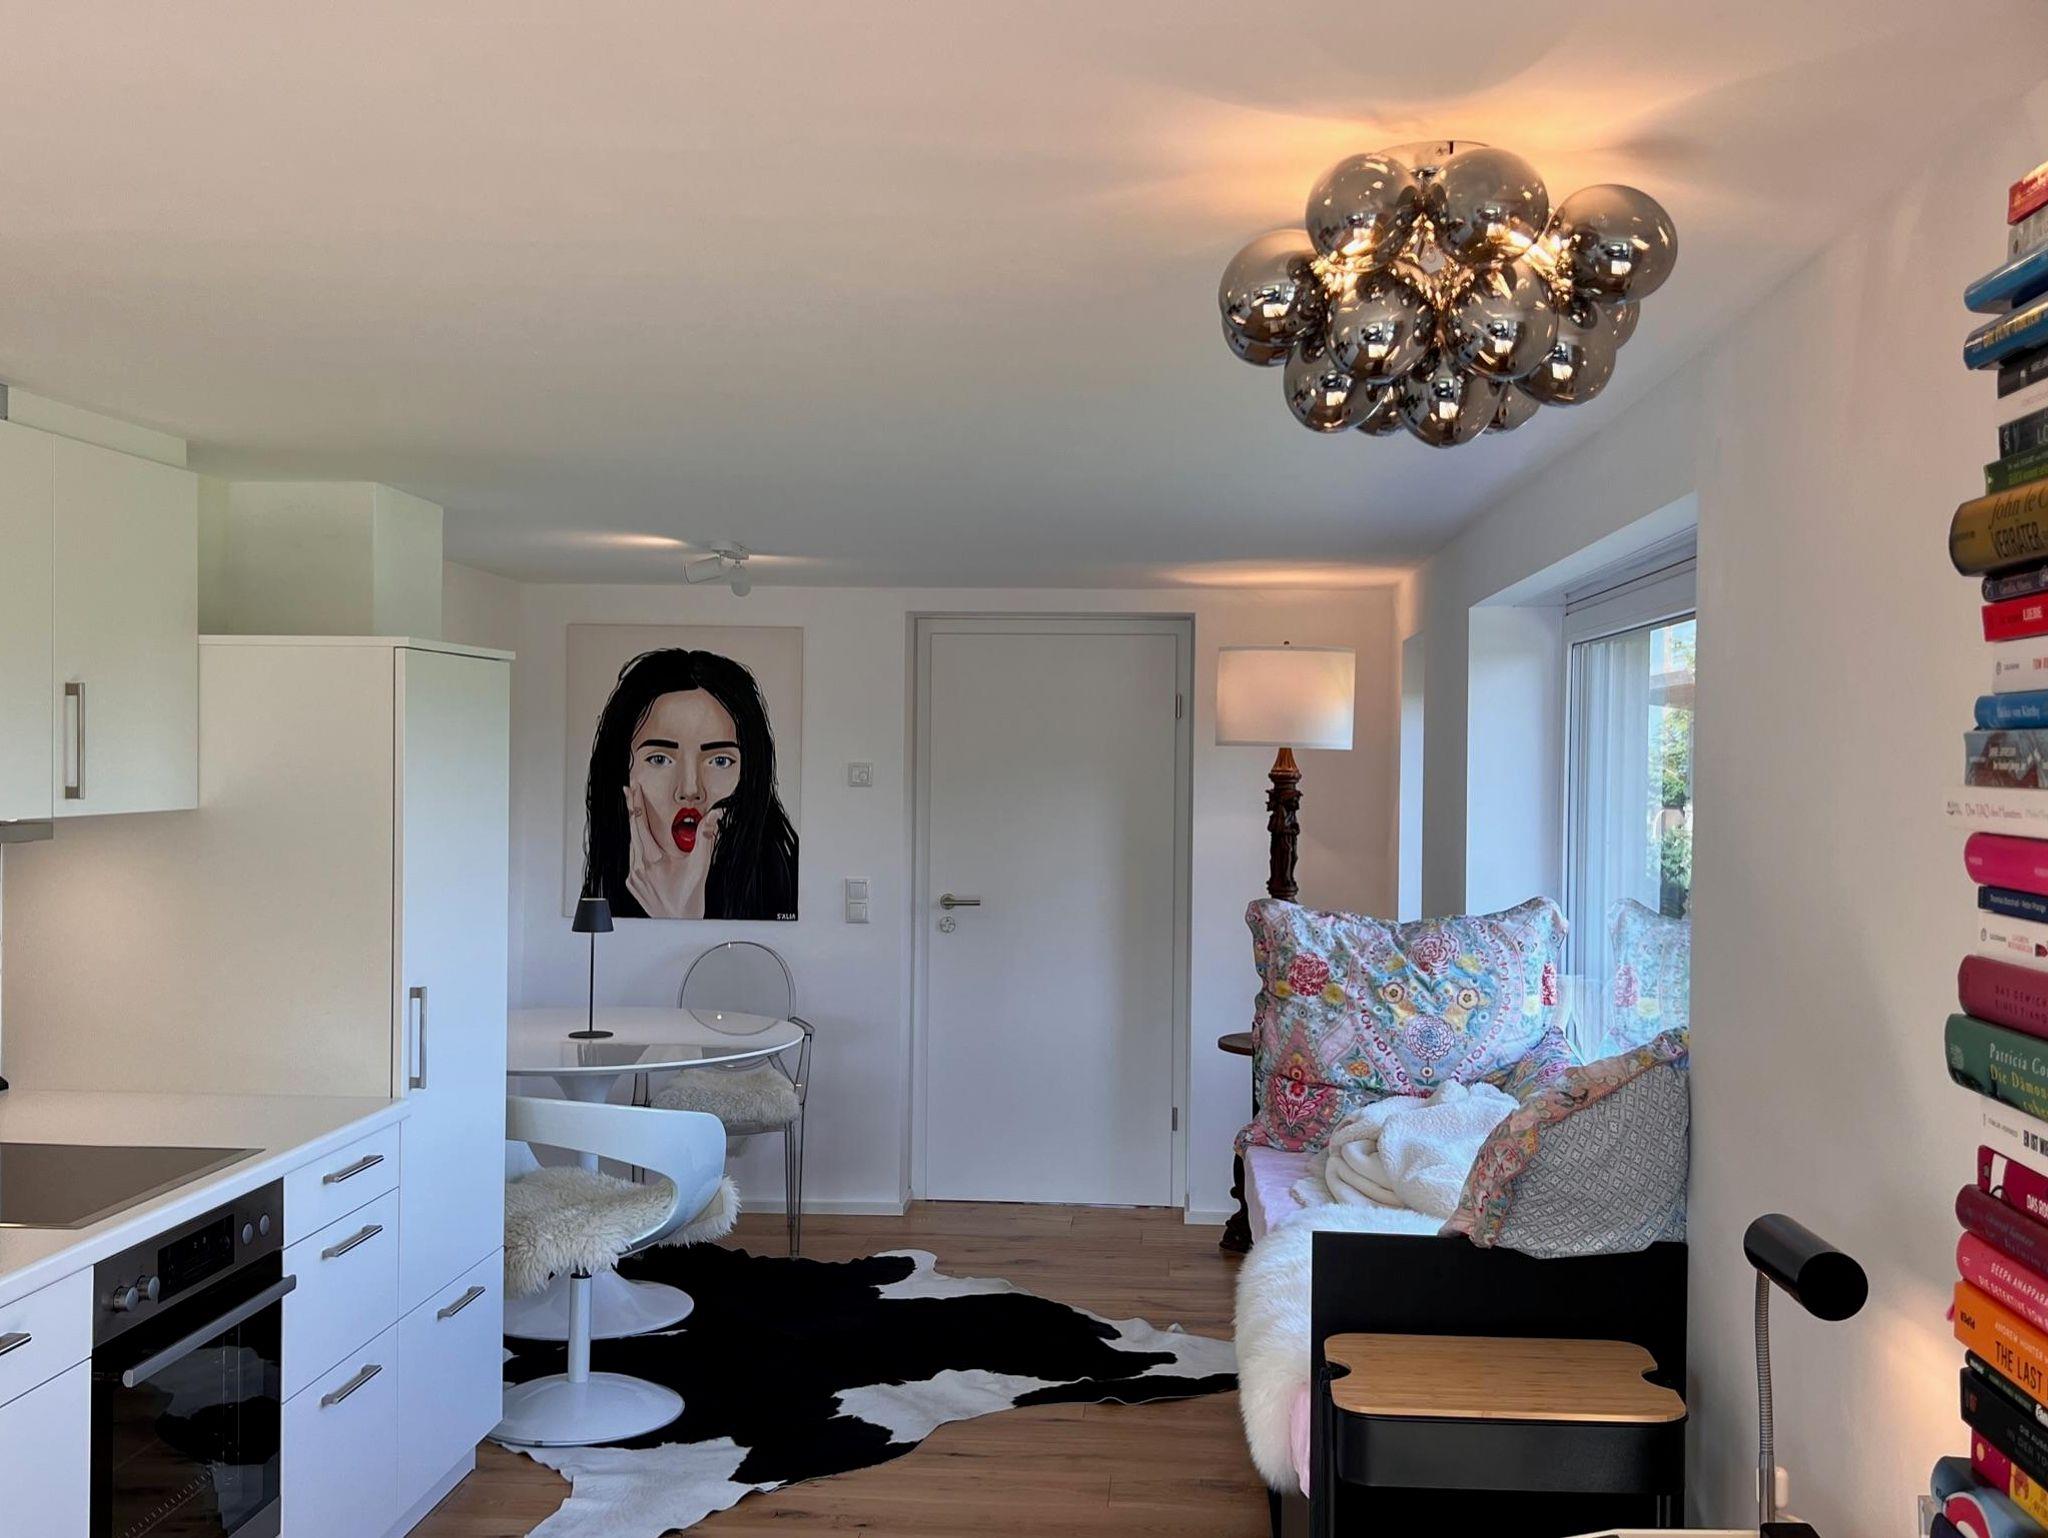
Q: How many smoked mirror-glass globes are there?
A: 13